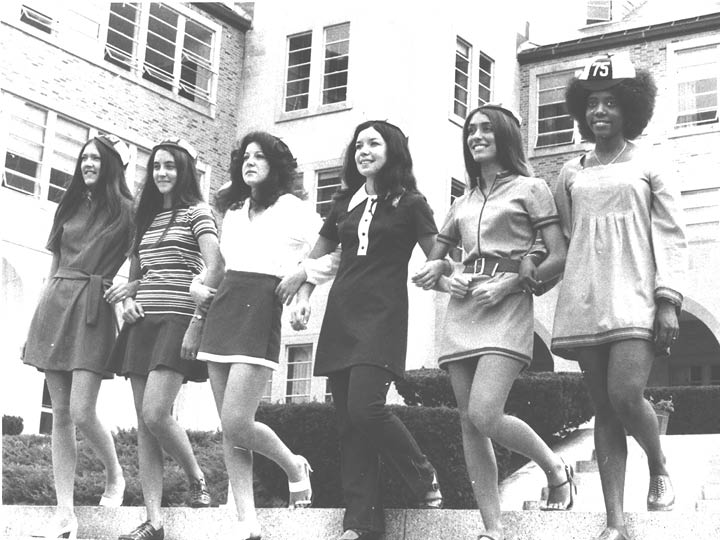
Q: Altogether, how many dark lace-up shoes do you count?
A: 2